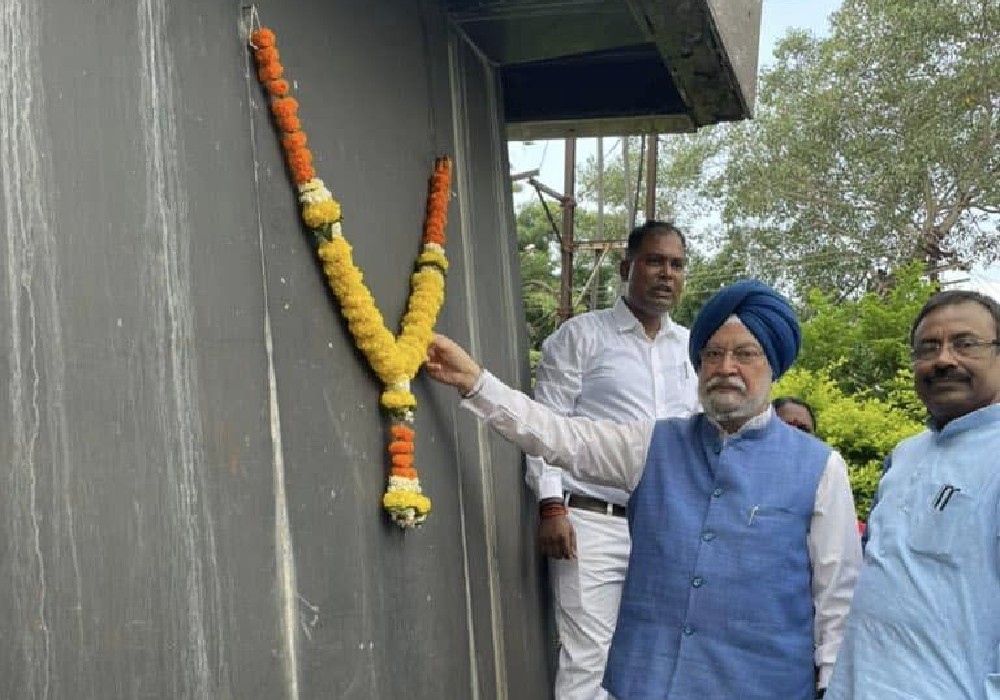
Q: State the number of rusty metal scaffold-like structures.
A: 1